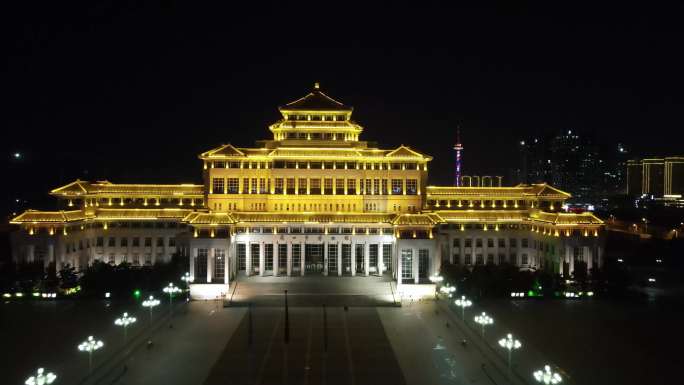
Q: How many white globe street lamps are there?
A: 12